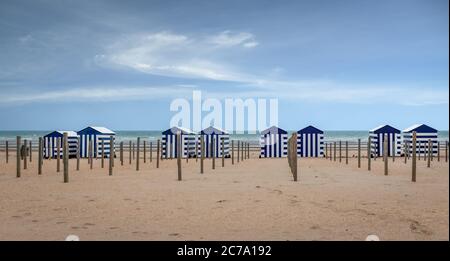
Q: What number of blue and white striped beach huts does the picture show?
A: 8